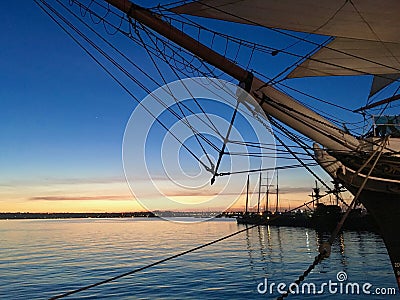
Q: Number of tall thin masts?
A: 4